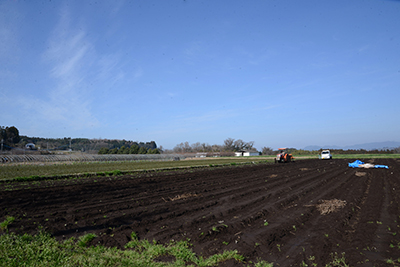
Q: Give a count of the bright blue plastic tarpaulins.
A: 1